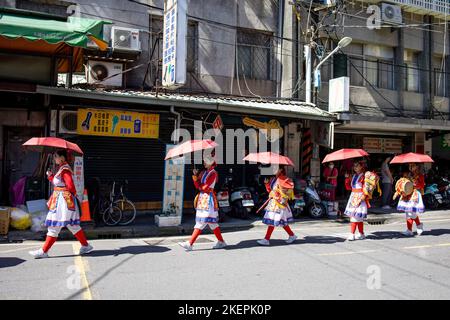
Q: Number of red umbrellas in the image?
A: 5